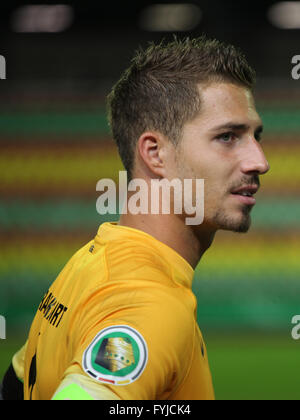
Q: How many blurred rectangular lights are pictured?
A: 3